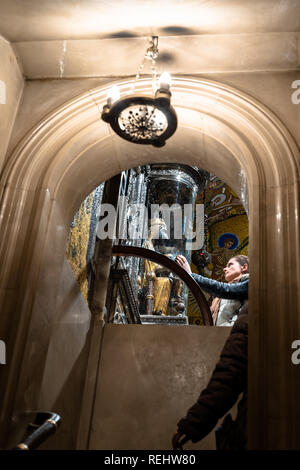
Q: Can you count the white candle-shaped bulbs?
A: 2